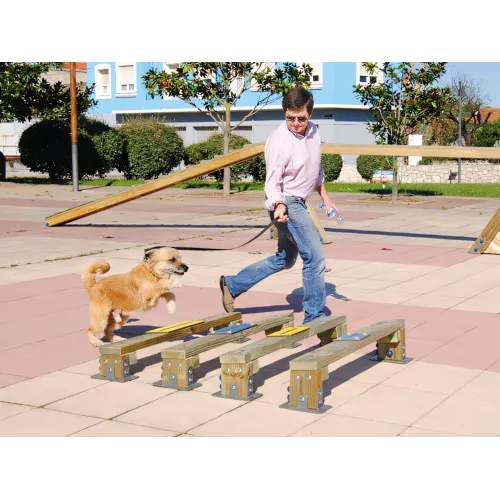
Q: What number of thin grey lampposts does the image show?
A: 1